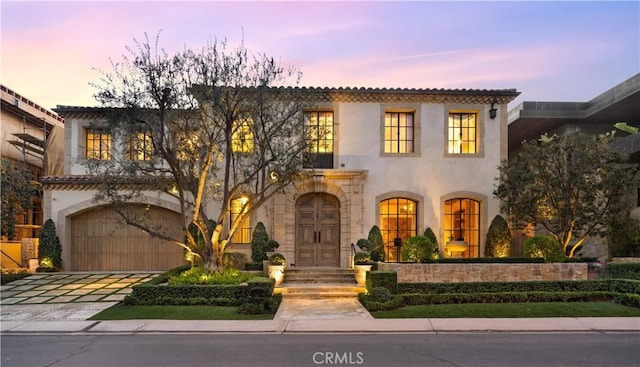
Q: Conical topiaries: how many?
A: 5